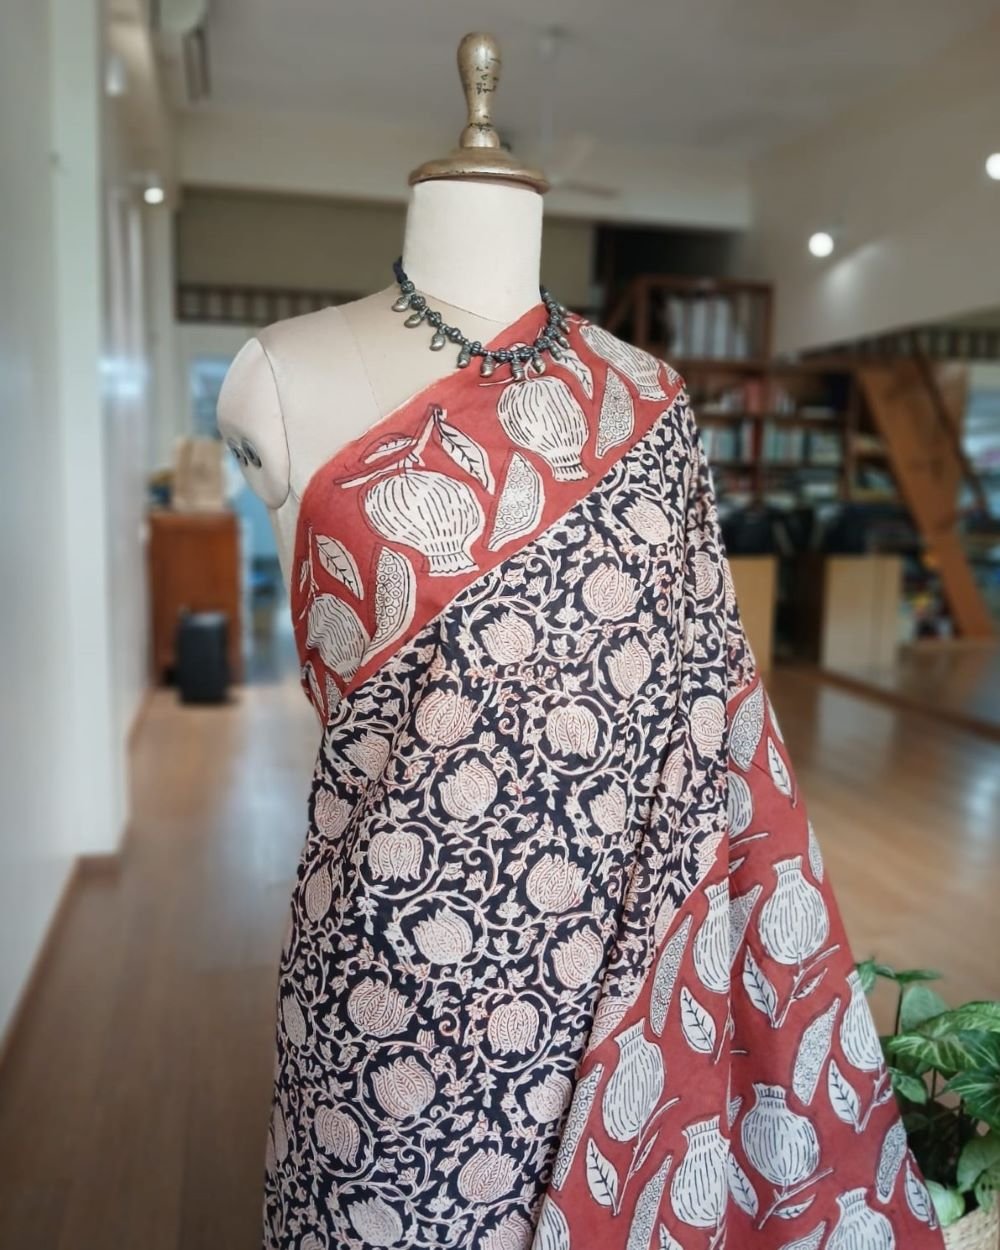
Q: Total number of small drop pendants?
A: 11